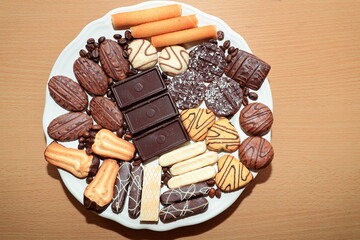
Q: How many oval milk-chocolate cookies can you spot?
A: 5